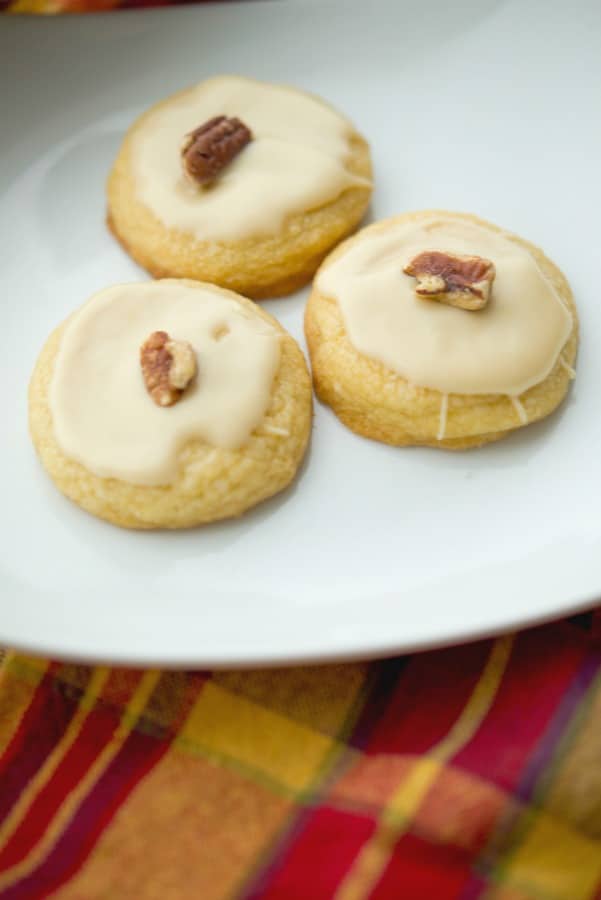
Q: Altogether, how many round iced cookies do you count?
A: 3